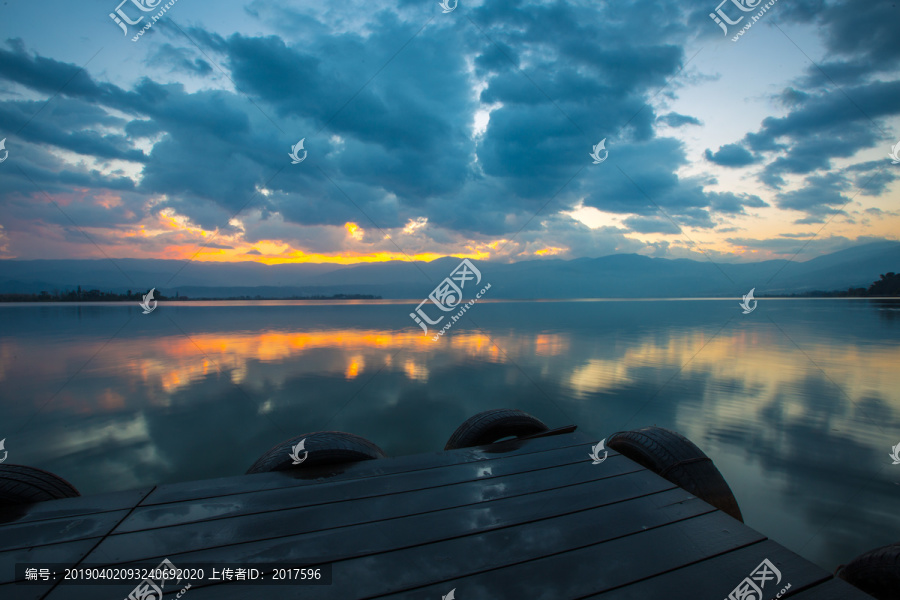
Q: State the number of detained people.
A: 0